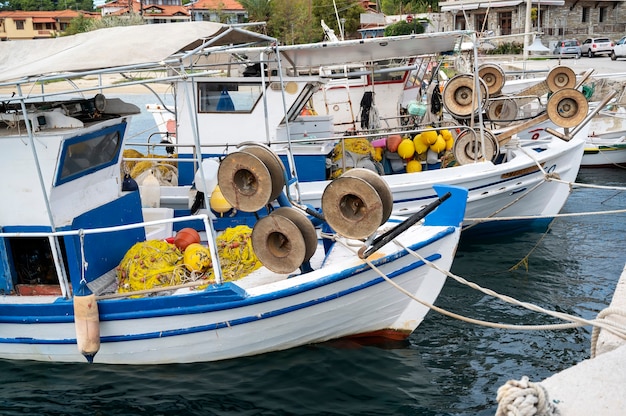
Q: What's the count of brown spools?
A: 9